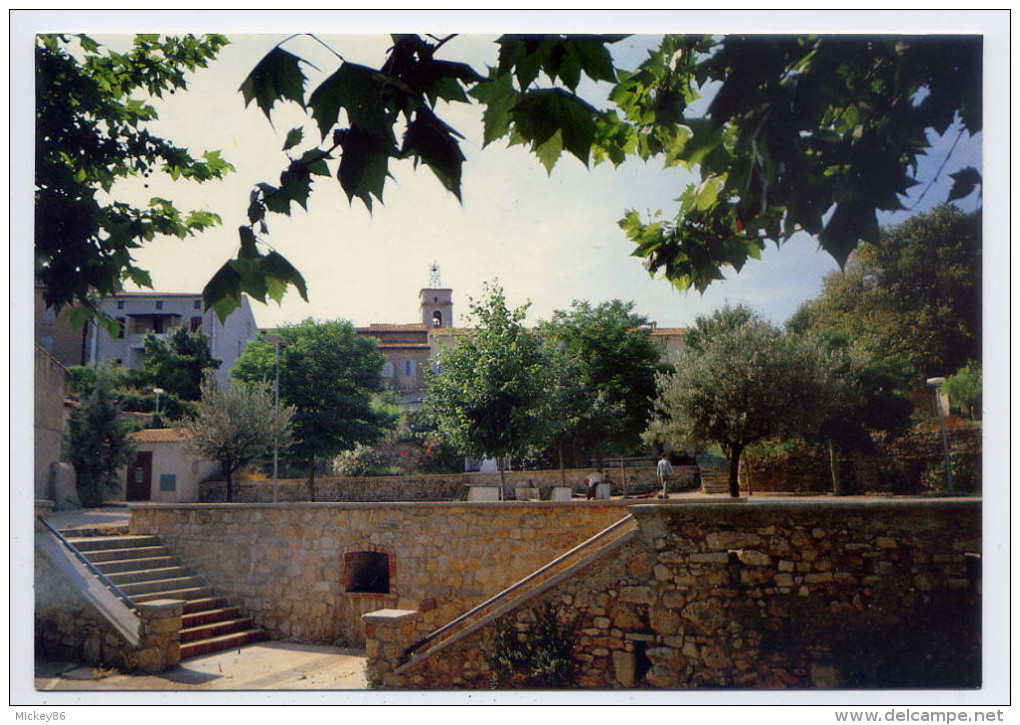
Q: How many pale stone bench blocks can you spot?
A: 4